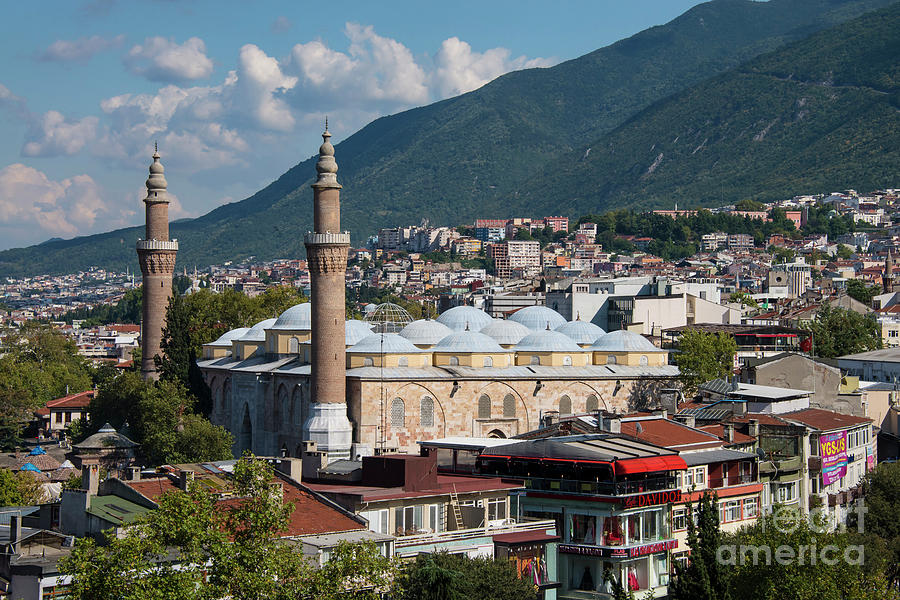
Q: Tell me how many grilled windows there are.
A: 6